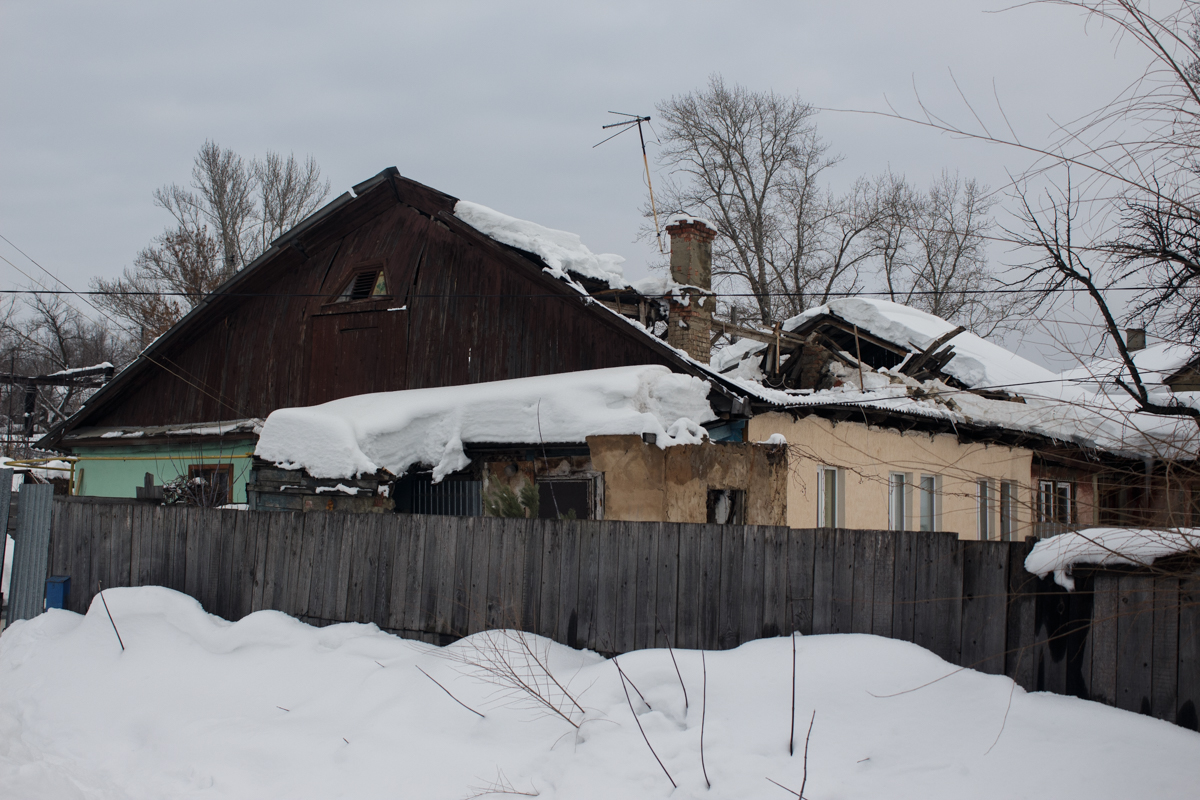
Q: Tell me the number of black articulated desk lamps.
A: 0